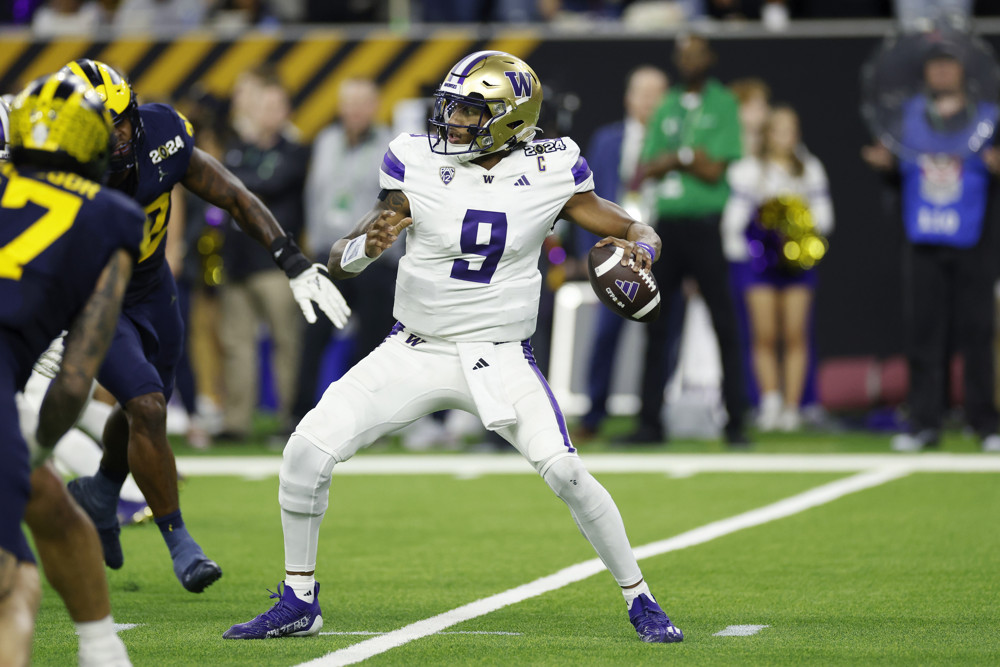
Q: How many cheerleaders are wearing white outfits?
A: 1